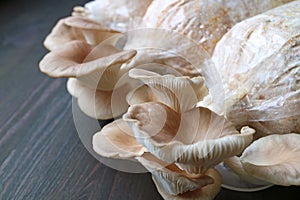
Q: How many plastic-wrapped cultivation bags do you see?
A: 3